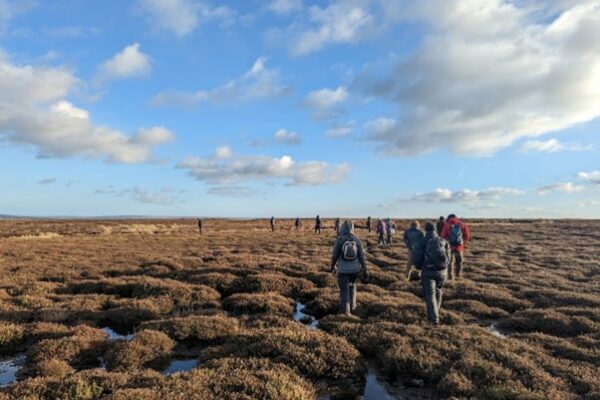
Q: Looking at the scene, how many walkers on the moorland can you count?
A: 13